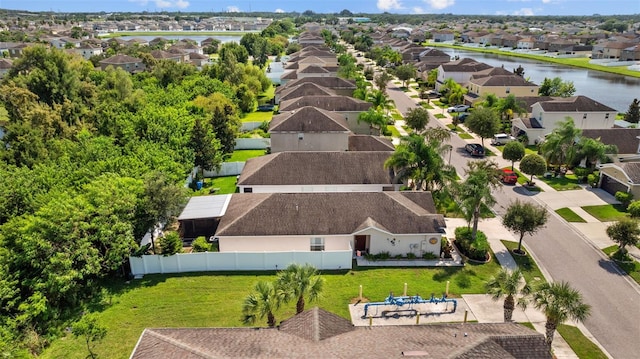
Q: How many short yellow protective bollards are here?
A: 6